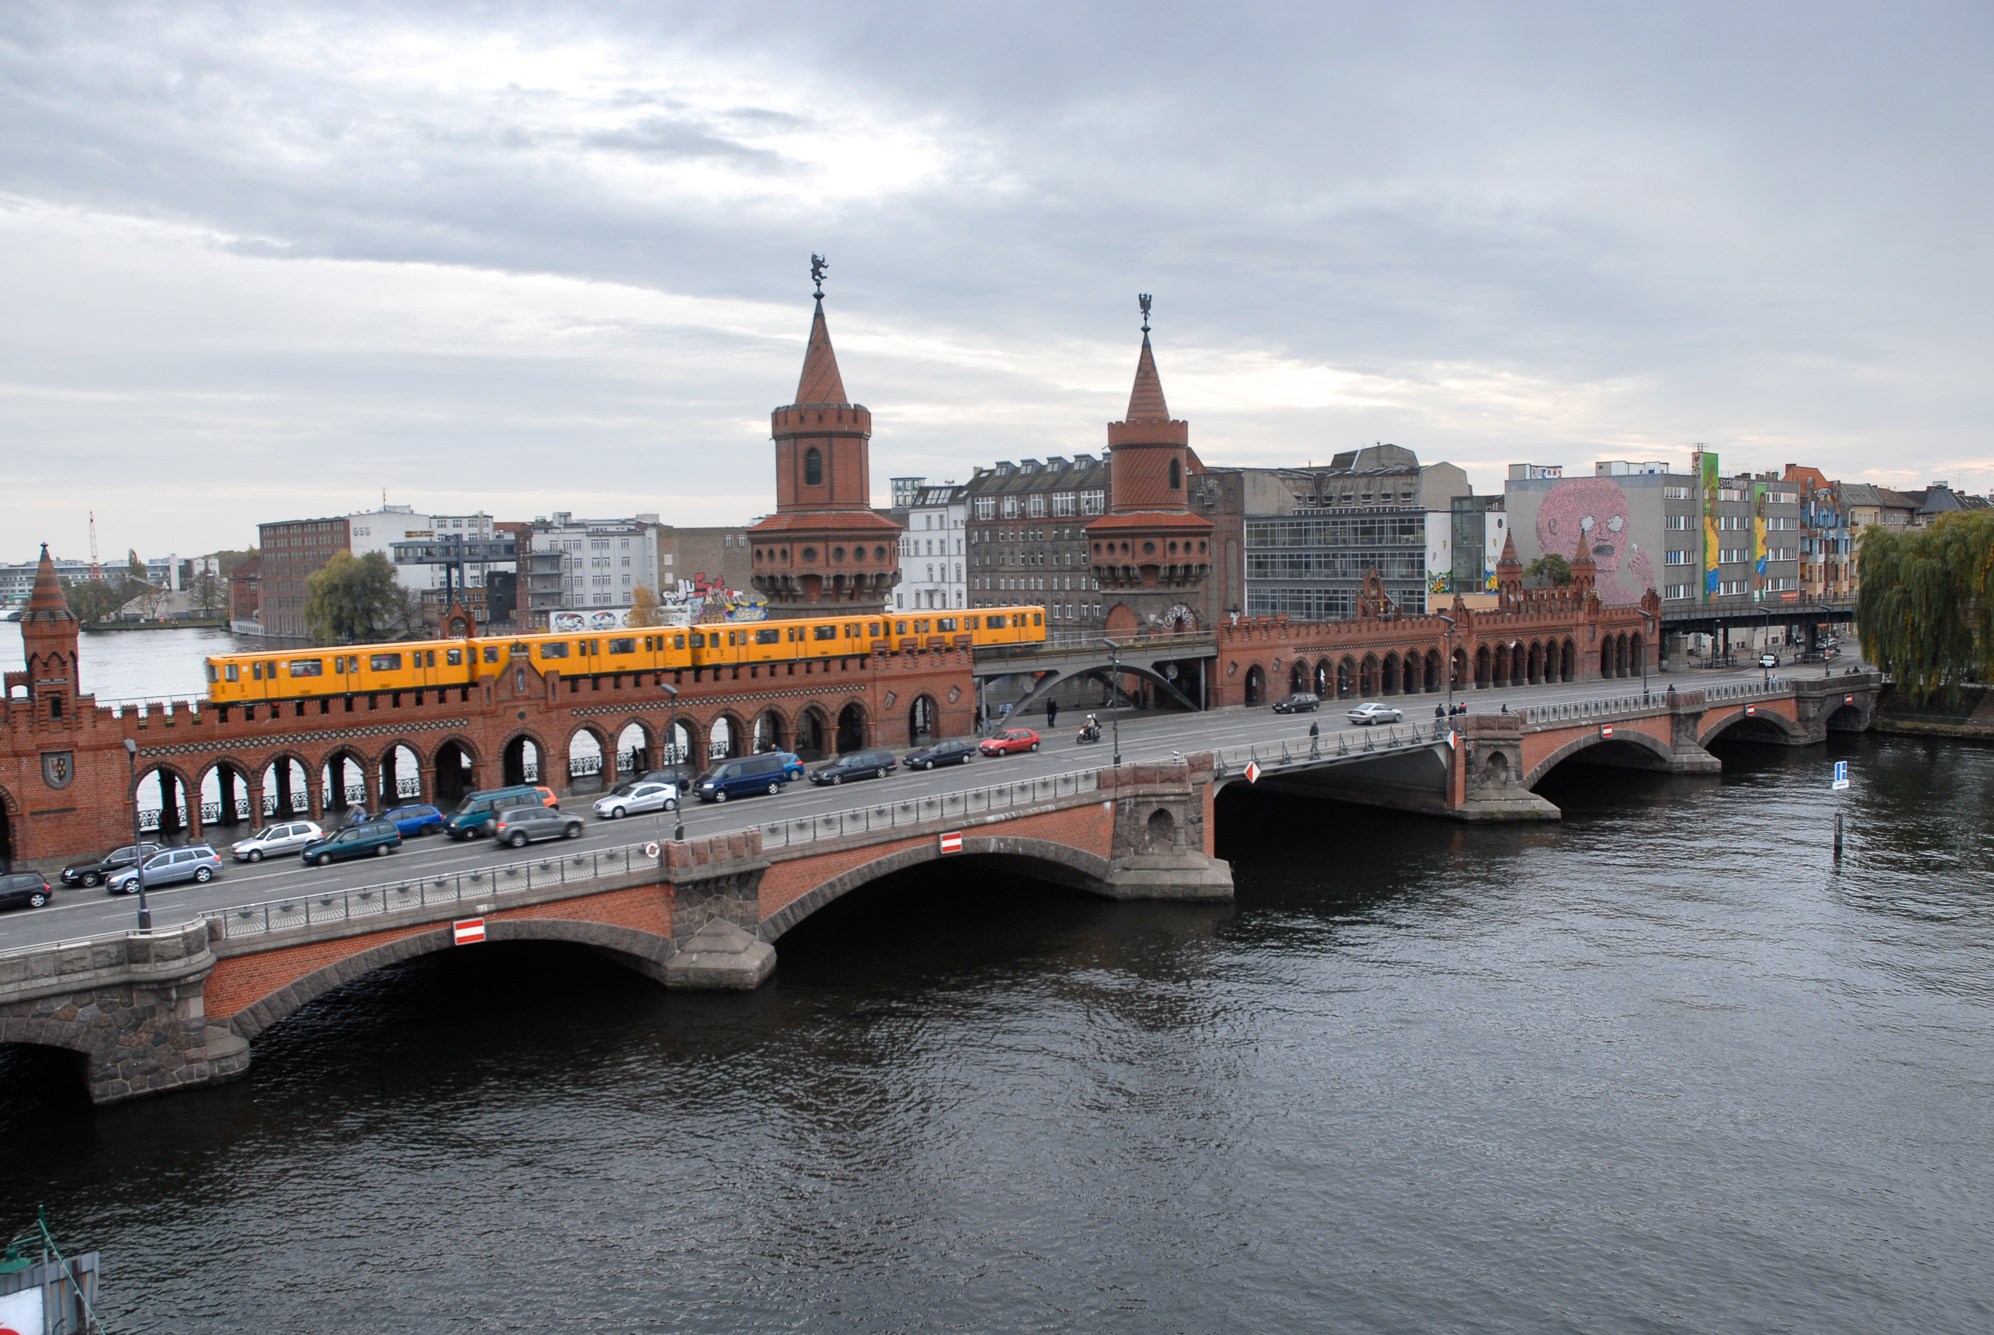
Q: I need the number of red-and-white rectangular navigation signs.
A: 5